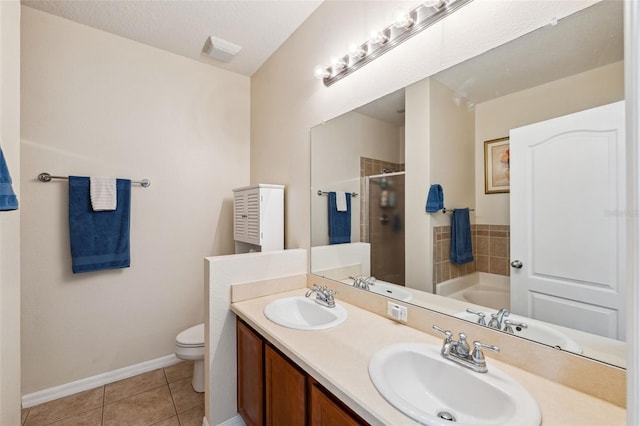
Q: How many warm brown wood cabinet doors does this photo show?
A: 3